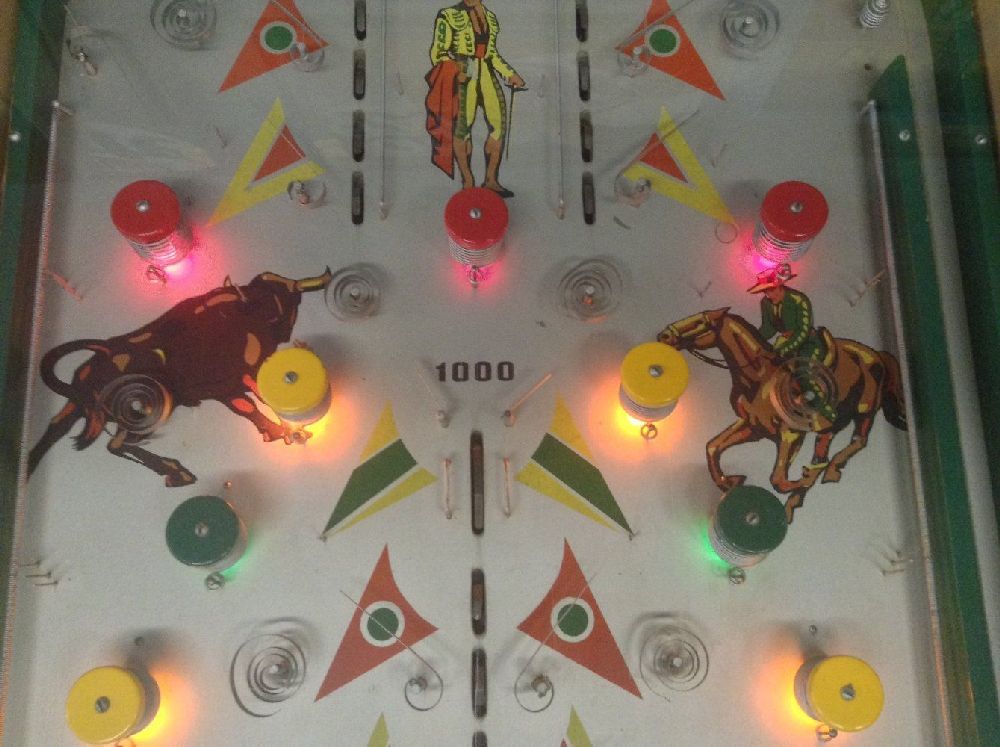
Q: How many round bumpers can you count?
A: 9